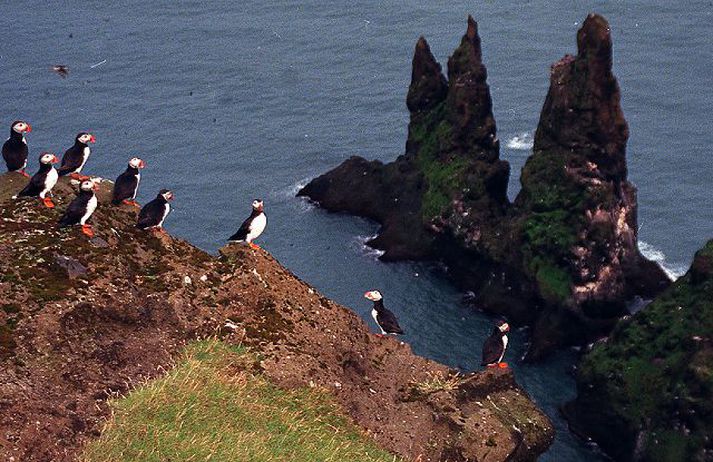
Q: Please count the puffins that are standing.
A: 9